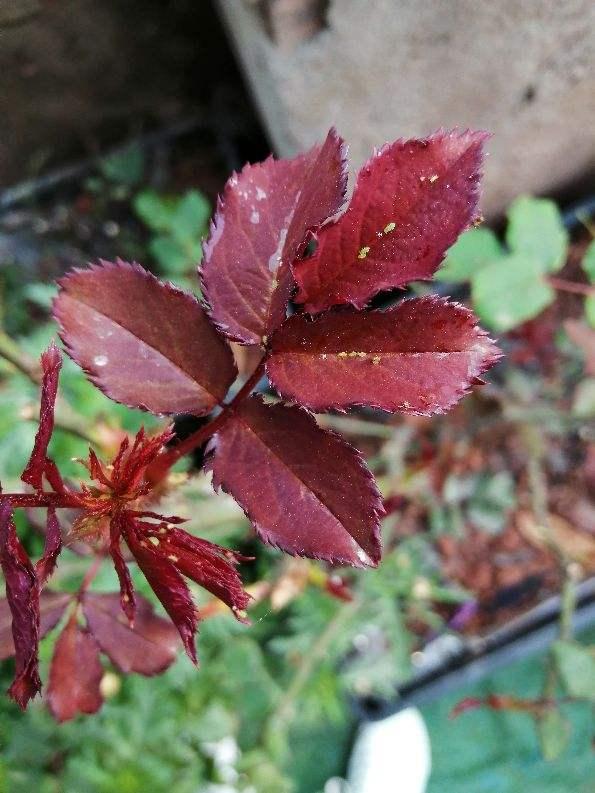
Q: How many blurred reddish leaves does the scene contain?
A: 3